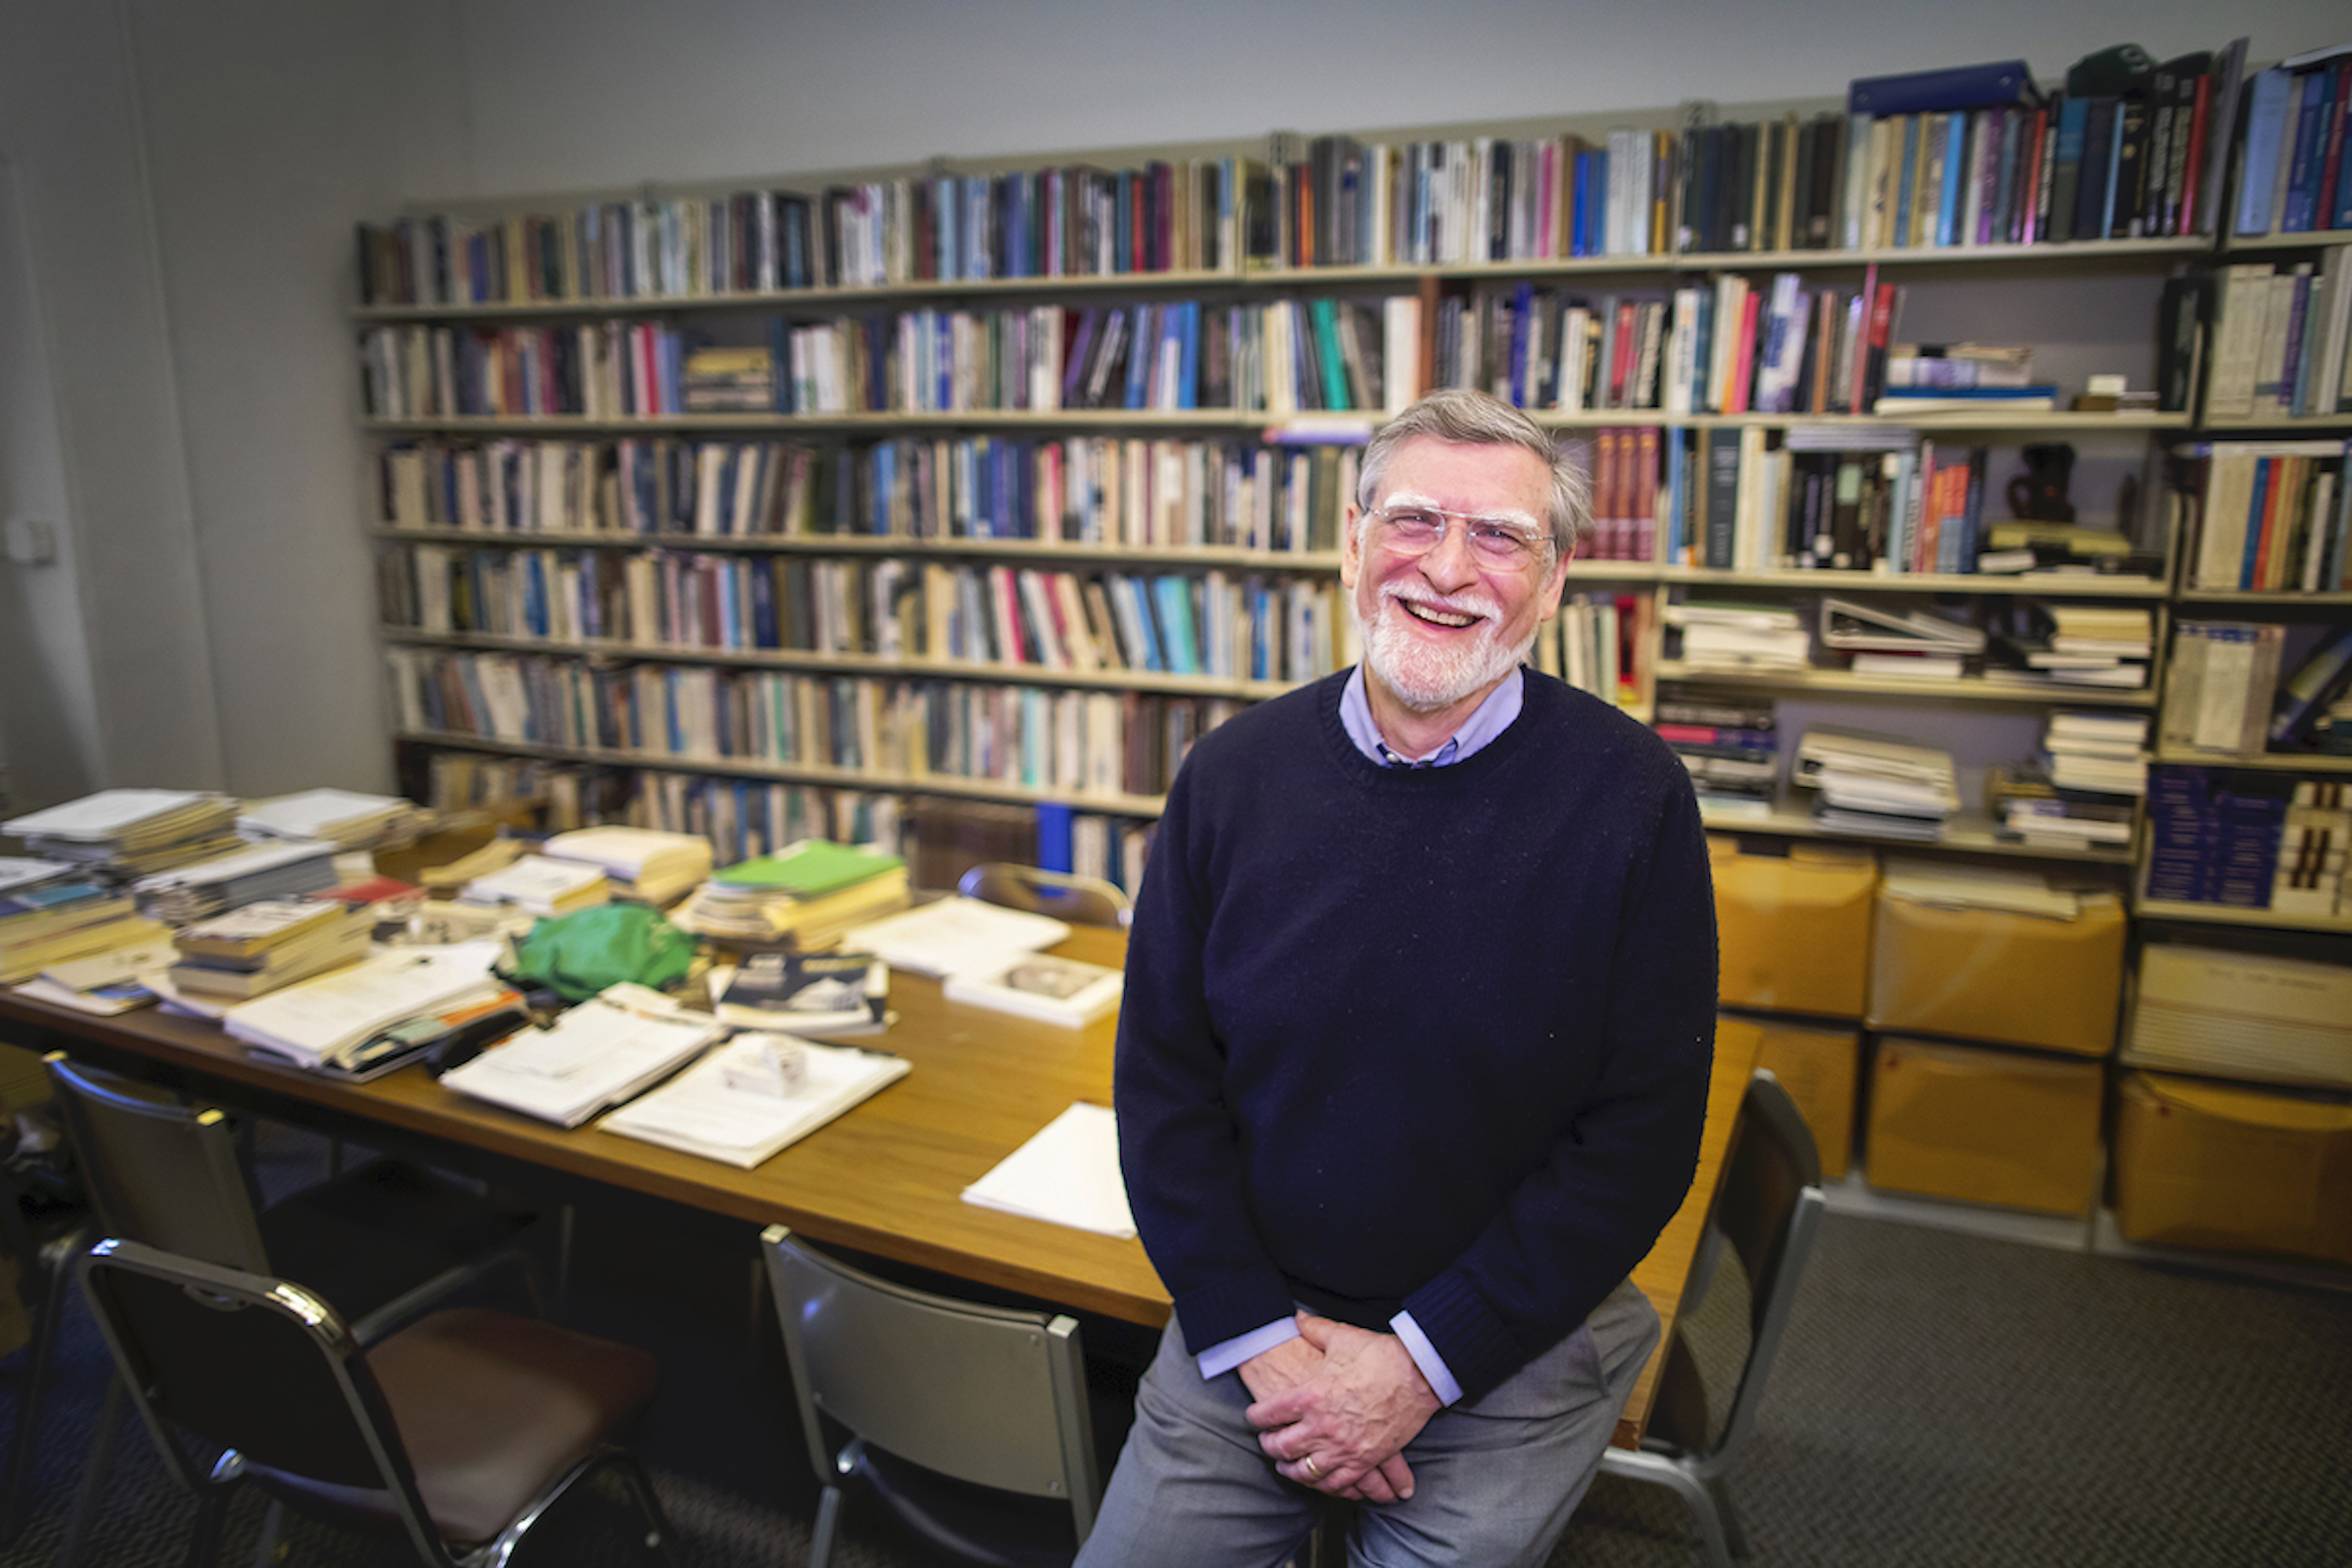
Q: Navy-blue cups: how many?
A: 0